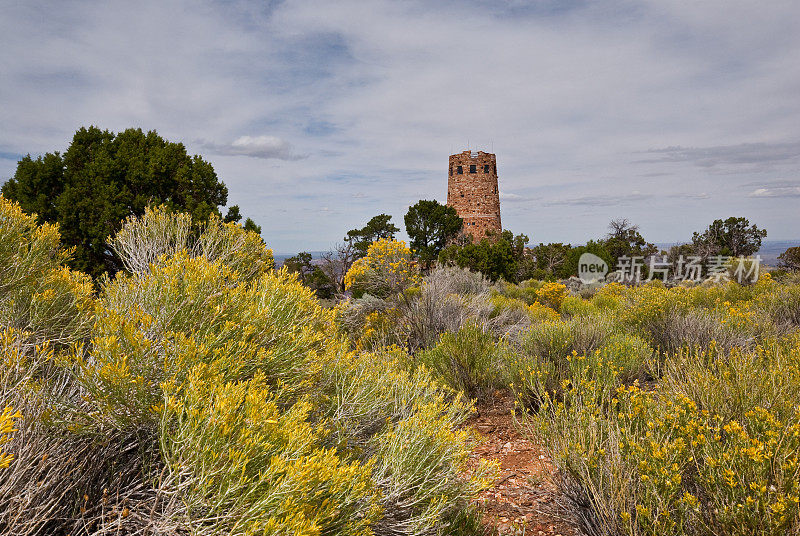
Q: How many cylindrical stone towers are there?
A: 1